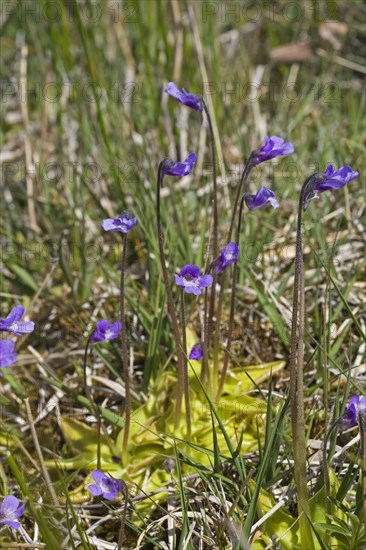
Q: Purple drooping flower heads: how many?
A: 15